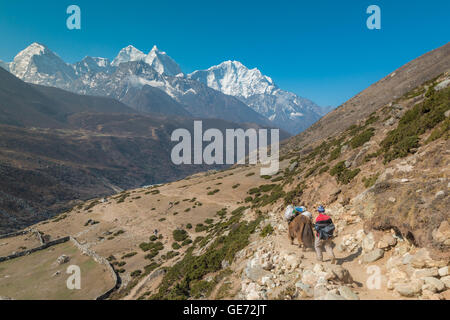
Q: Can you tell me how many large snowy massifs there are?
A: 3